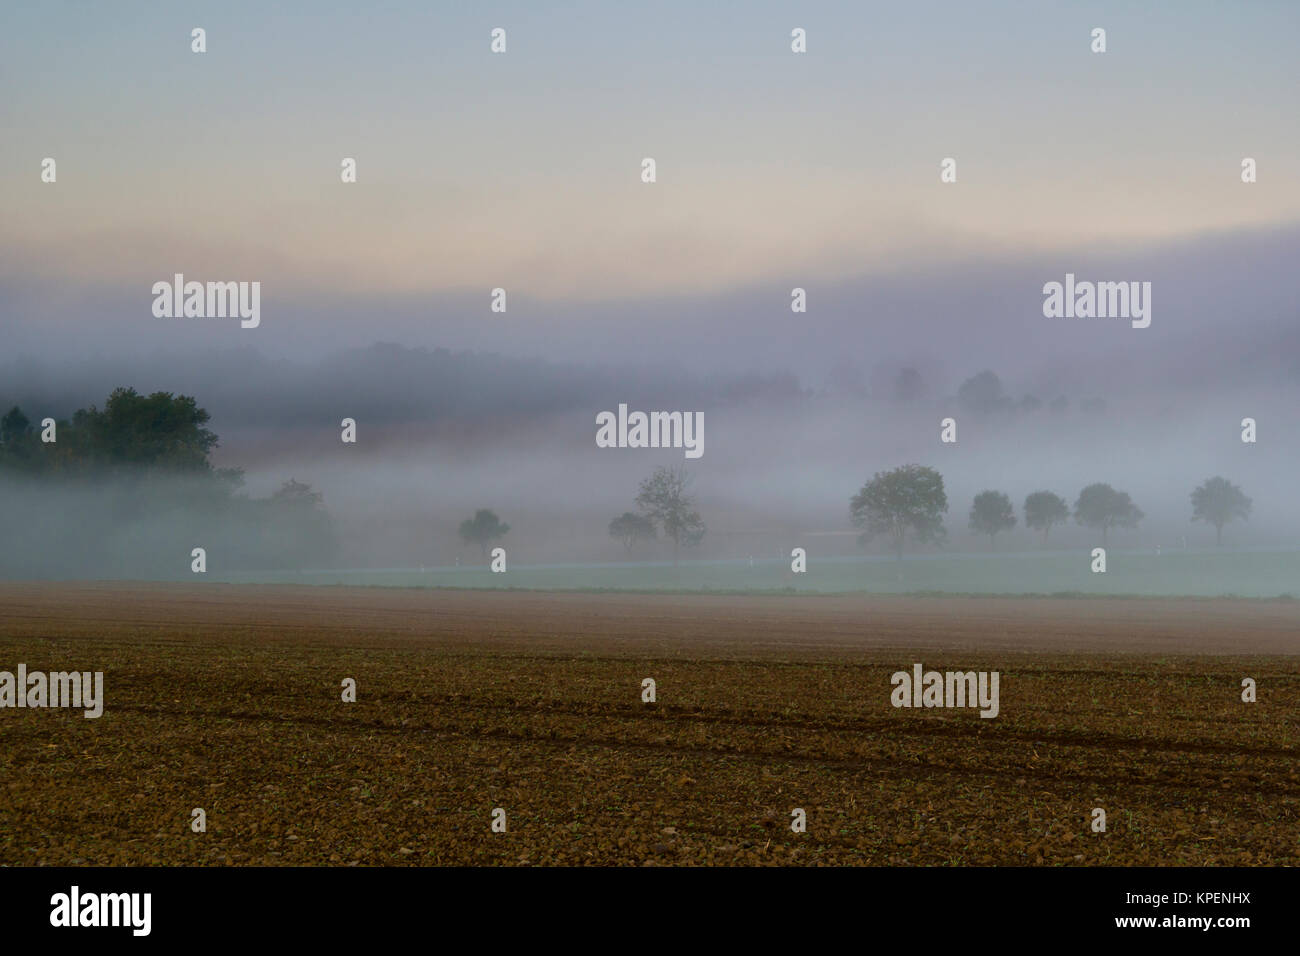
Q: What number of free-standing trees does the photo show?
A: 8